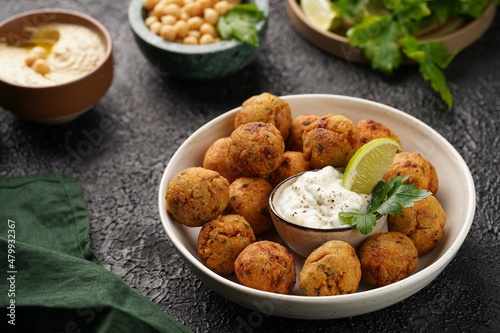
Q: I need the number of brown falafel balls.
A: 15